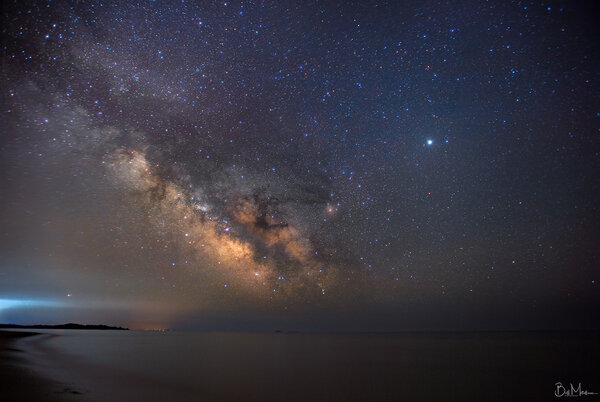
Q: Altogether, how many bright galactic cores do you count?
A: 1